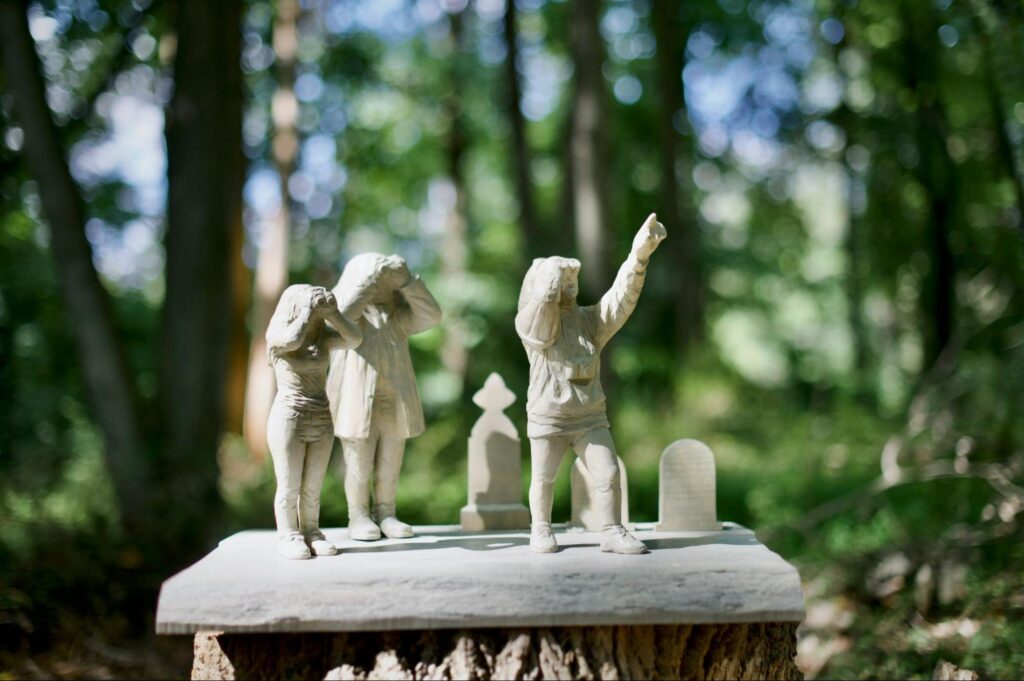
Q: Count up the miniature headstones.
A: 3